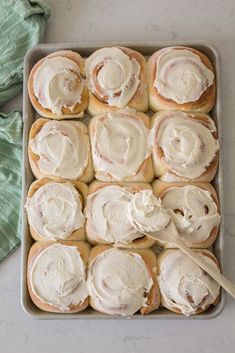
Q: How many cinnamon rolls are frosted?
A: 12